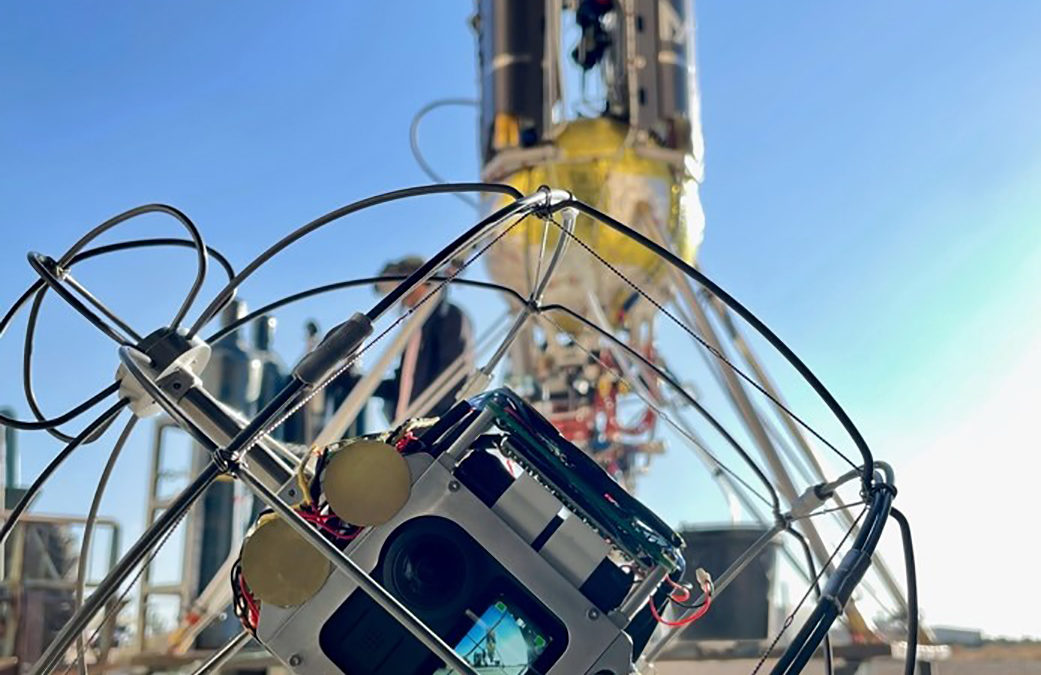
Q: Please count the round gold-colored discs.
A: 2